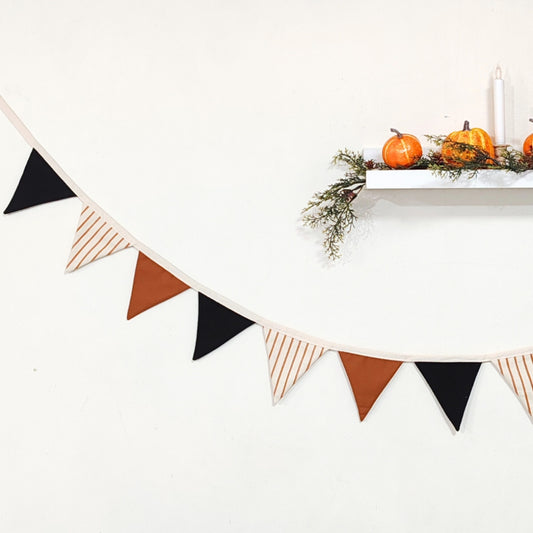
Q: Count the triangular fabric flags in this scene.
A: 8